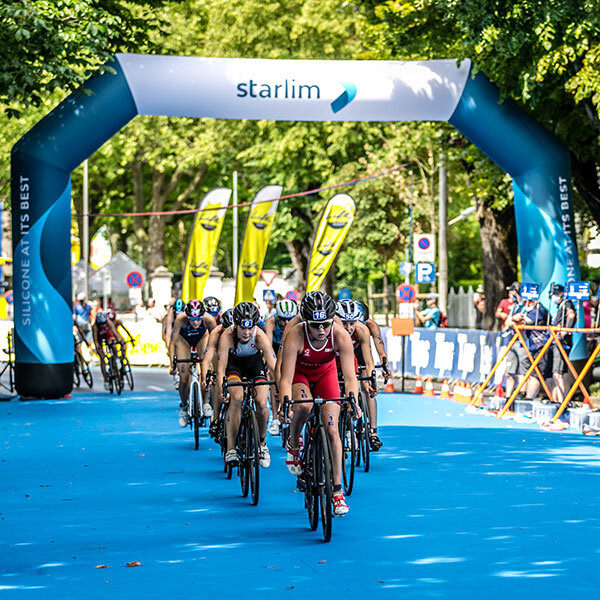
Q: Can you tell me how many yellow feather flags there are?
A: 3